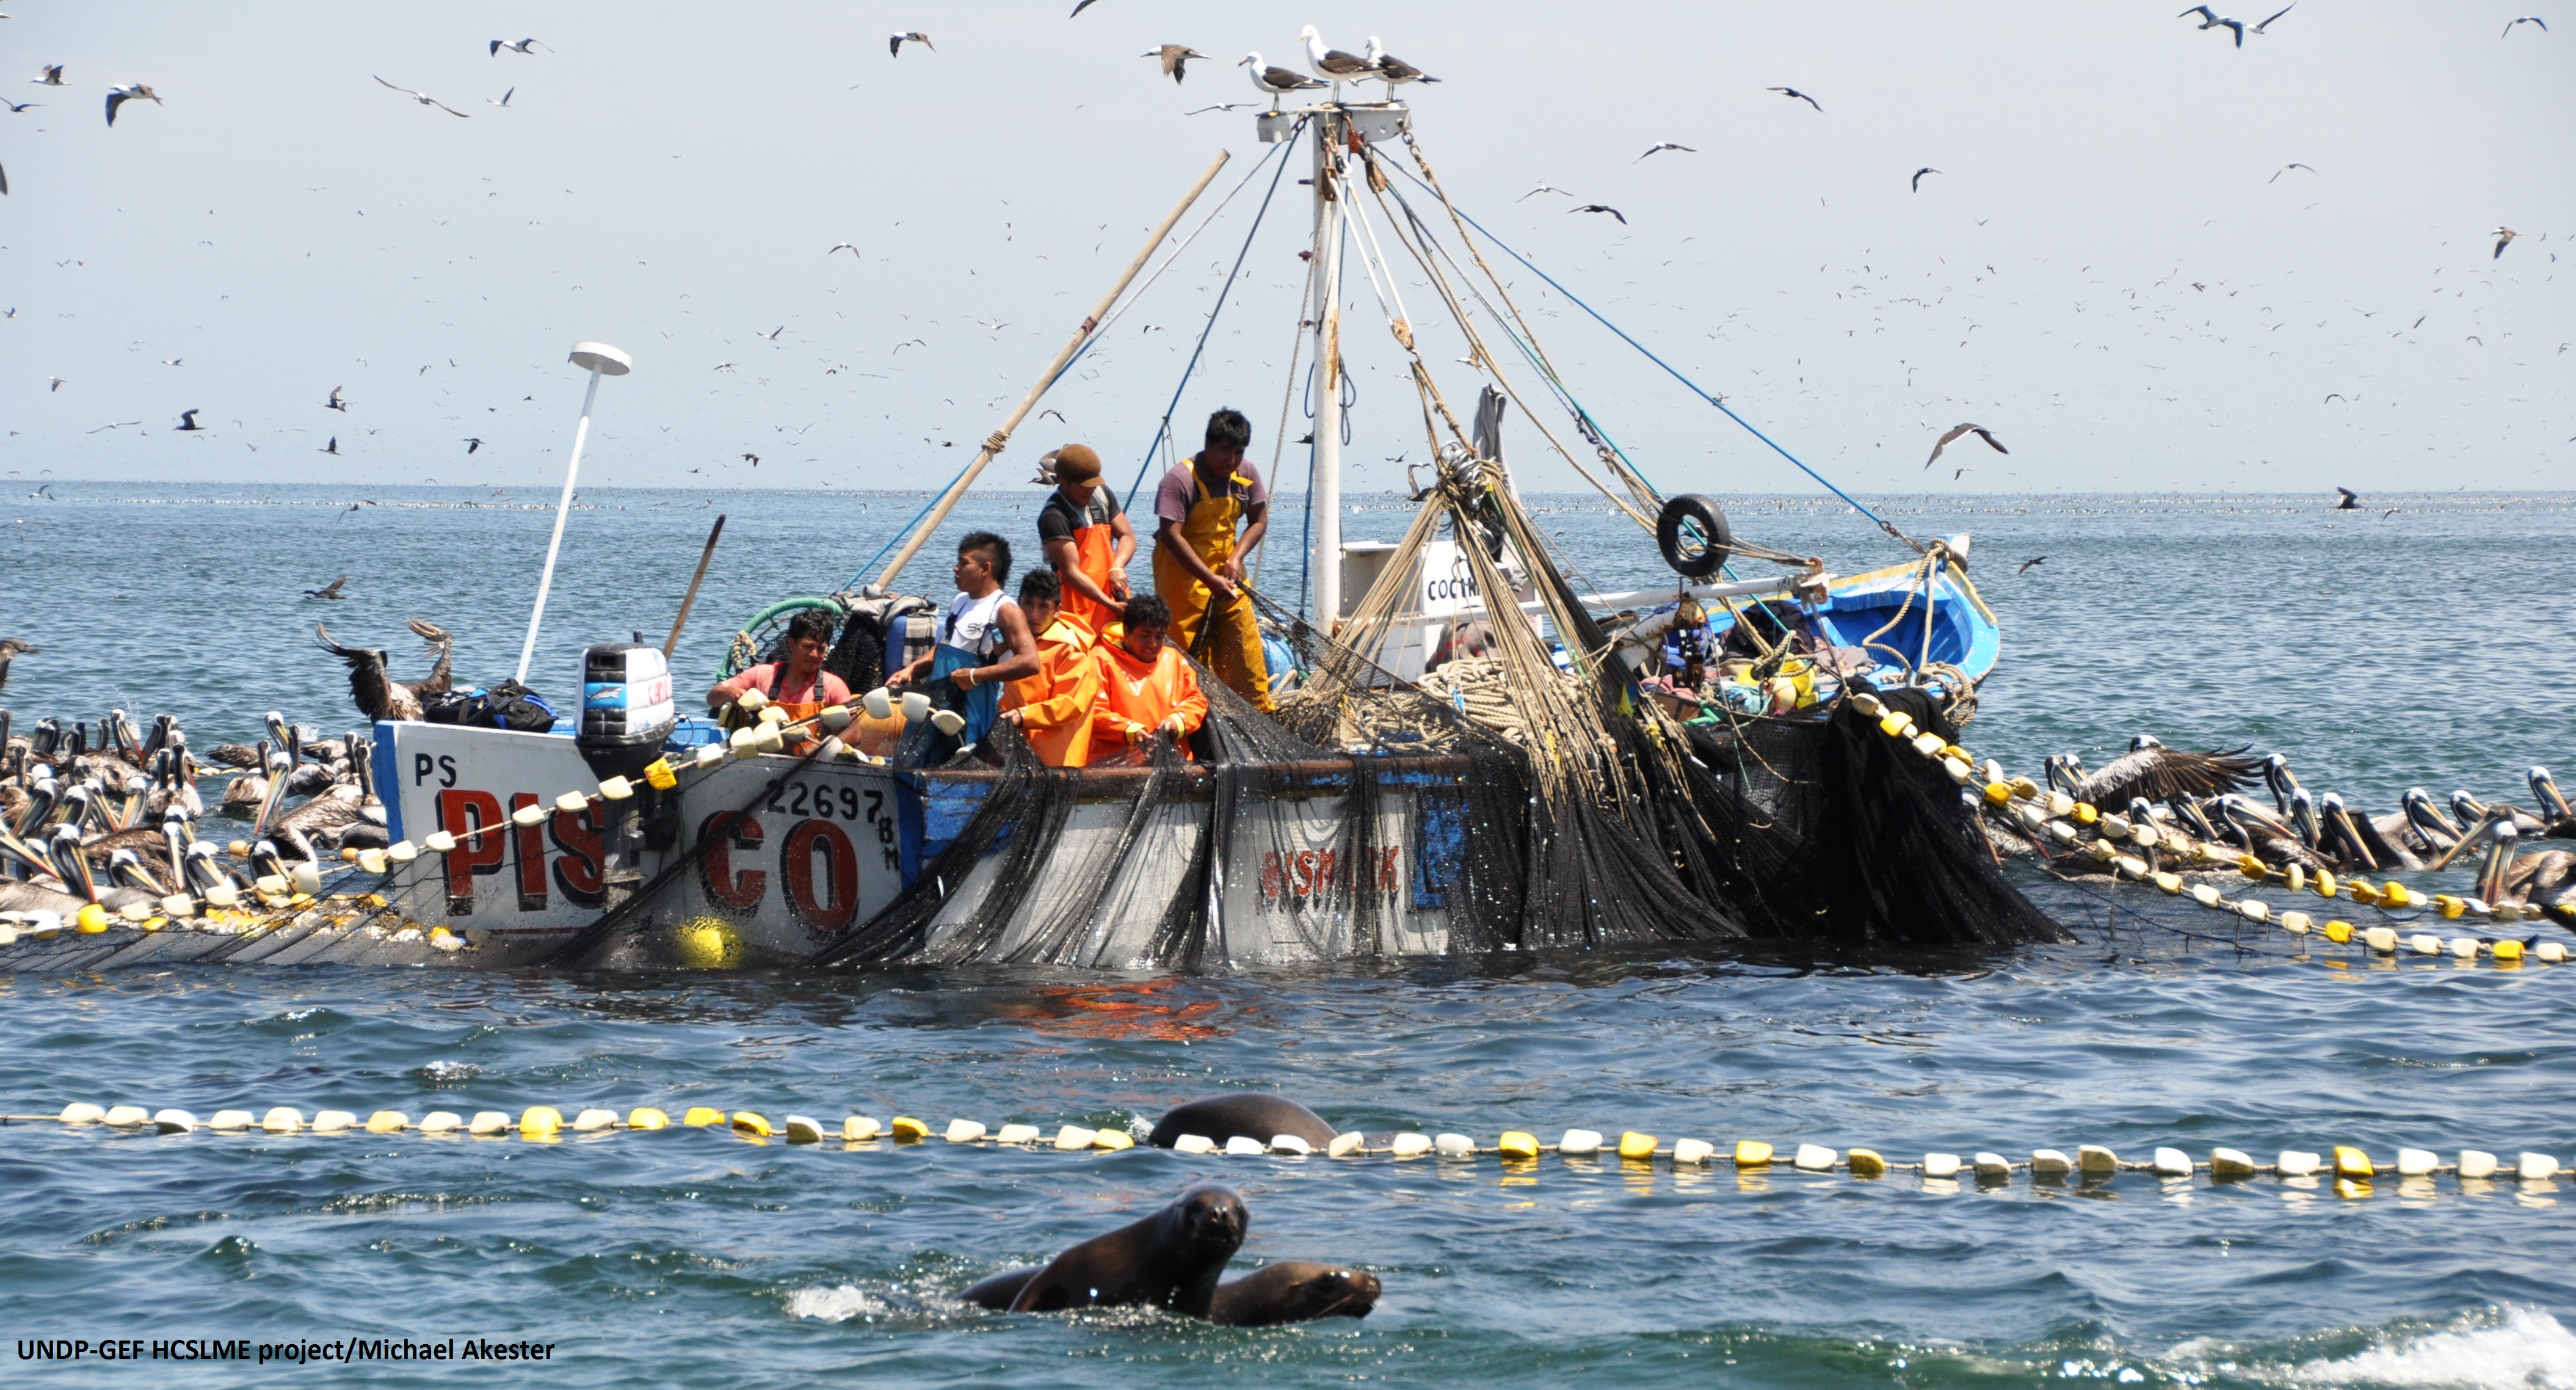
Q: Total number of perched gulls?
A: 3